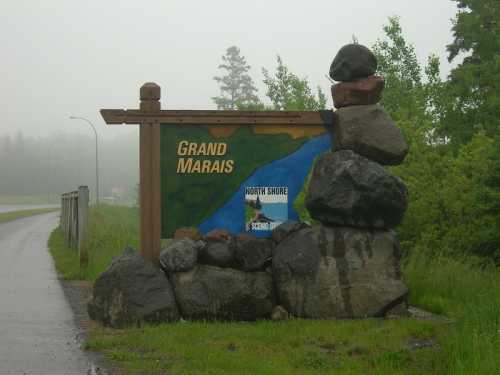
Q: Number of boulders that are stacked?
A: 5